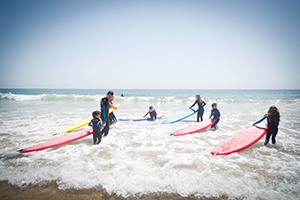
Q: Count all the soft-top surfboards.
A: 6